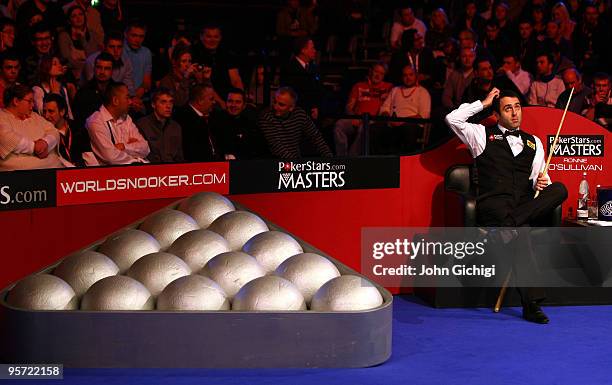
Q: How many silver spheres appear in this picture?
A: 15